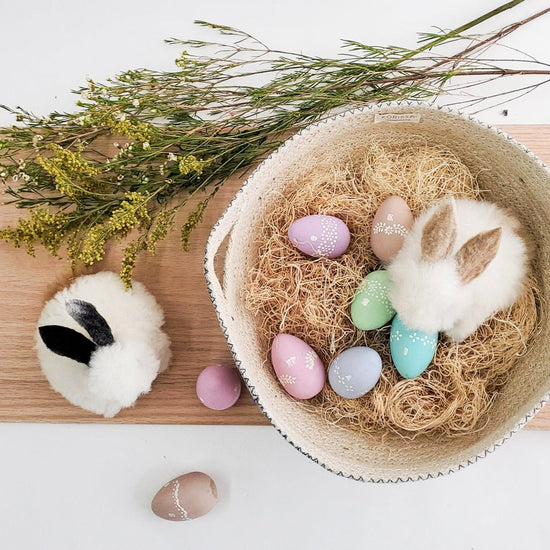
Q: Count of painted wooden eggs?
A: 8